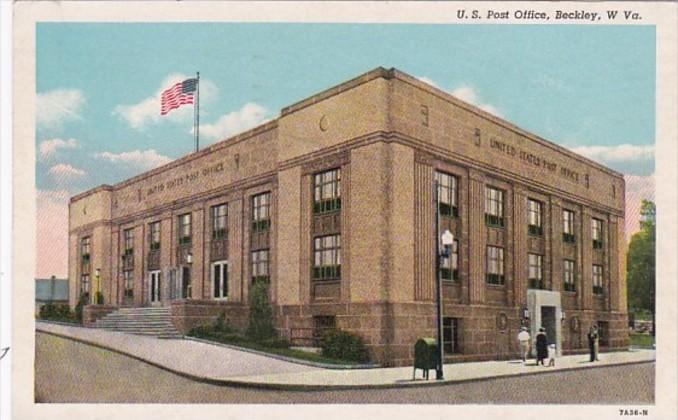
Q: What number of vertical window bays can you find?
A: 12